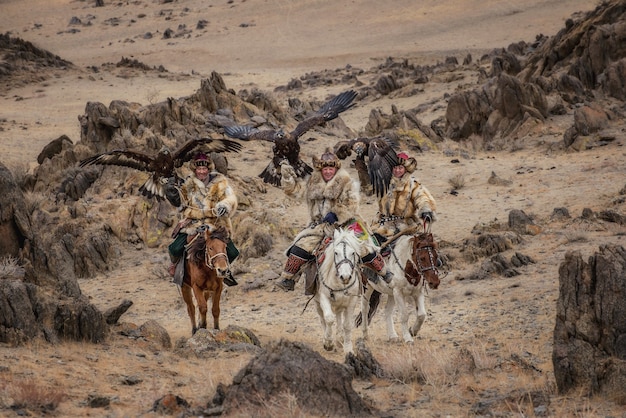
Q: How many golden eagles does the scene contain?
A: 3